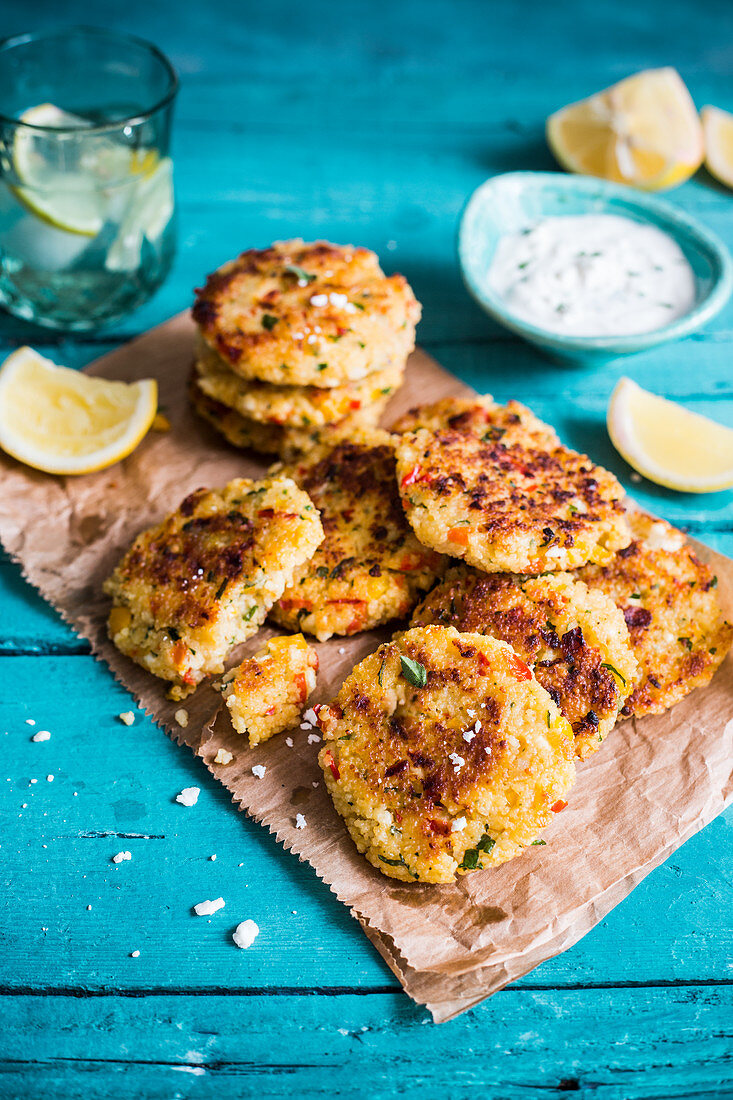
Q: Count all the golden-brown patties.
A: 10